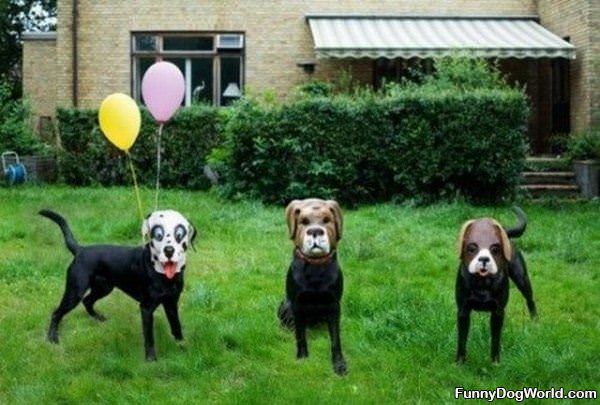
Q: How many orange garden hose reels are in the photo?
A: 0